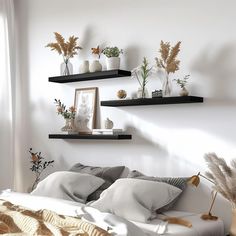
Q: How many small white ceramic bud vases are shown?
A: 2